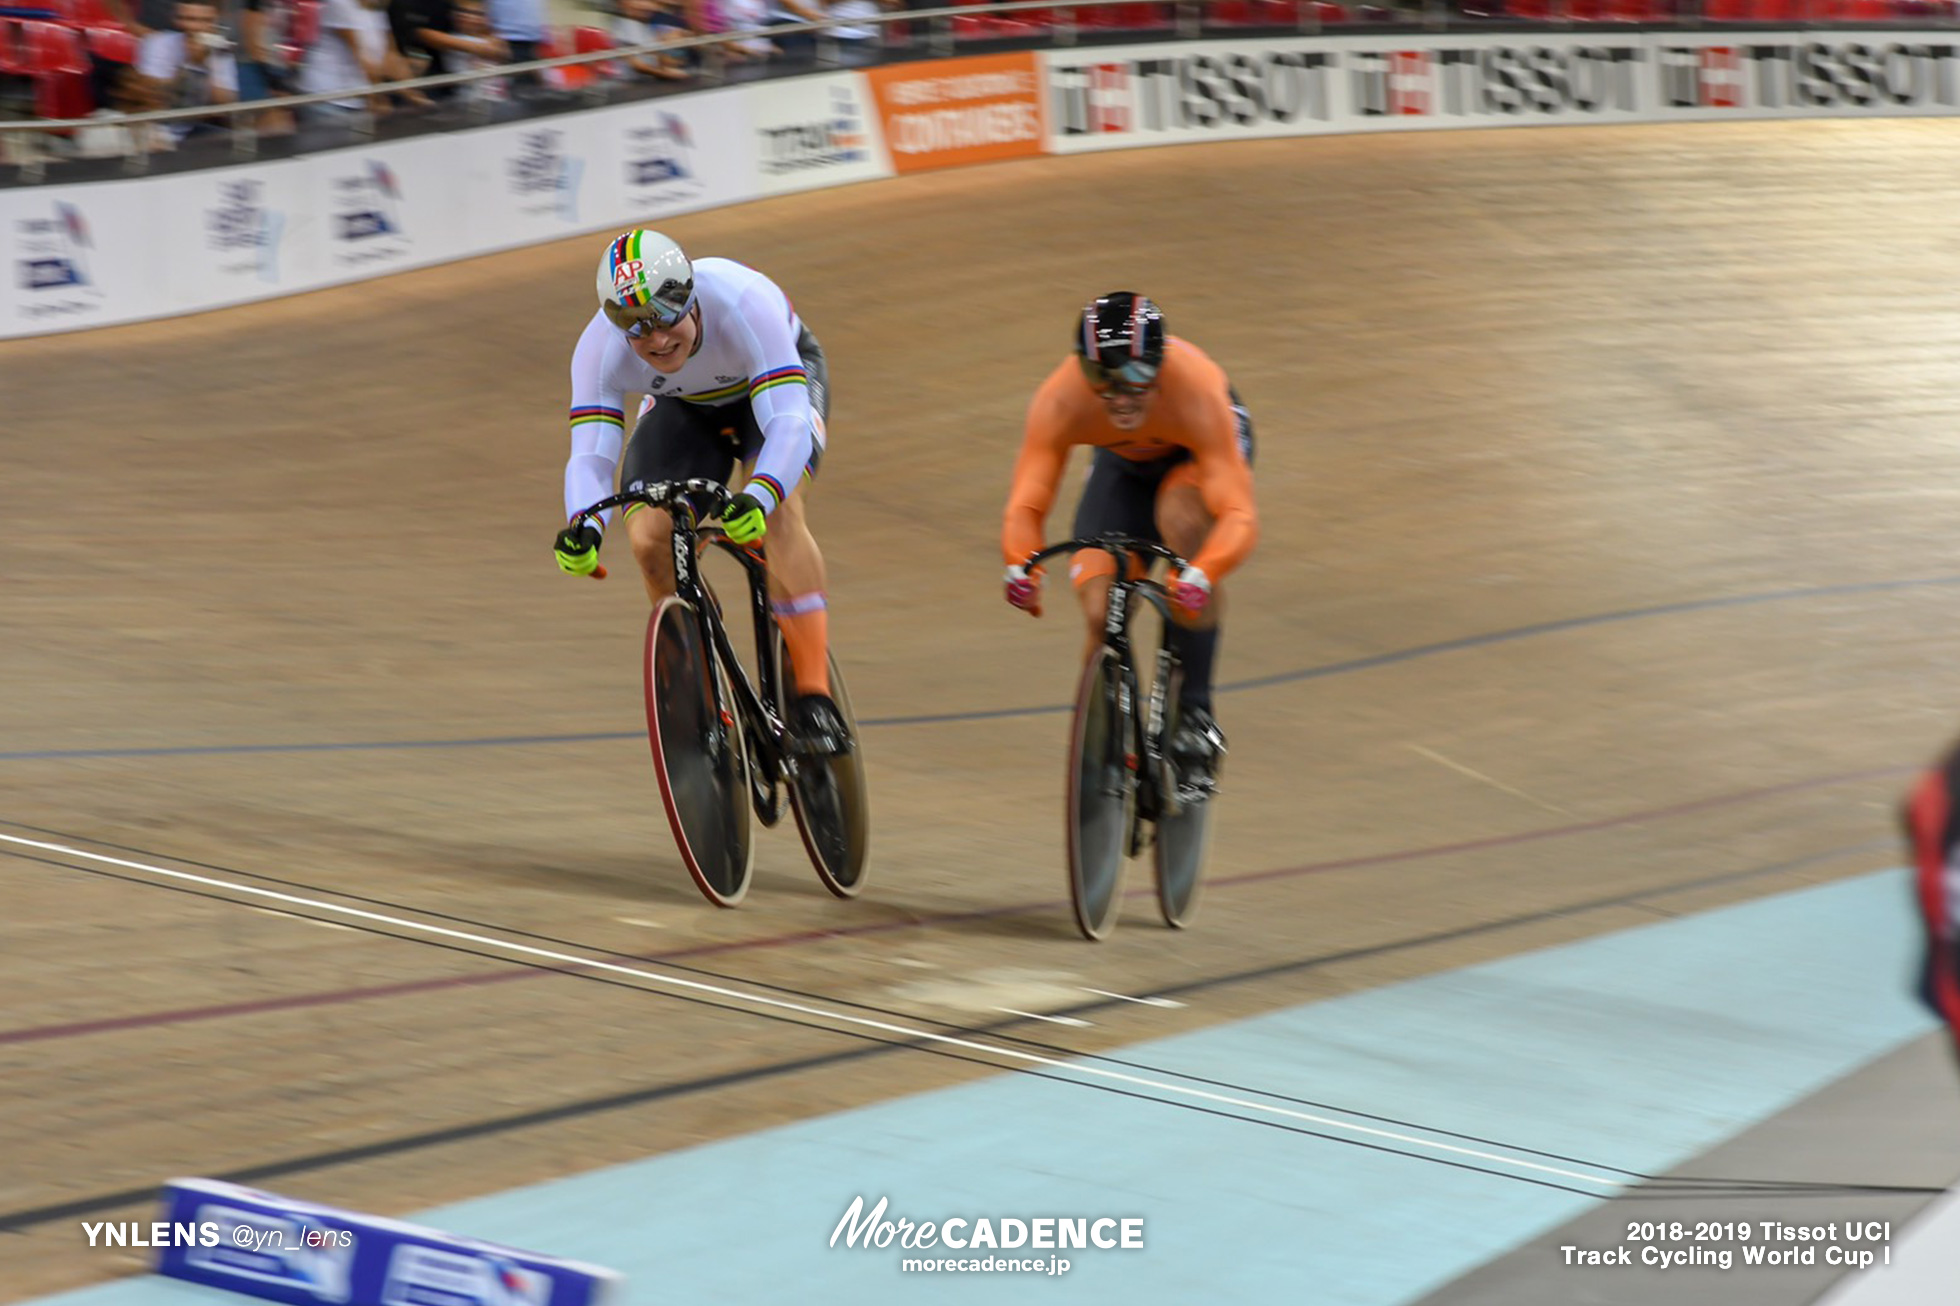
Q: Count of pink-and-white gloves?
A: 2